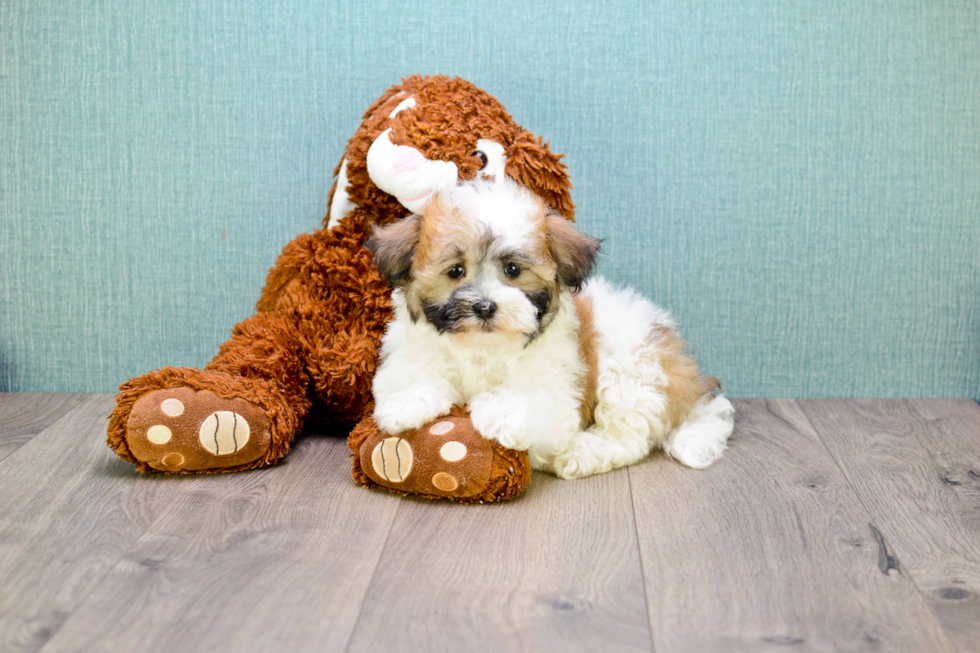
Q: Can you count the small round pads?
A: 6